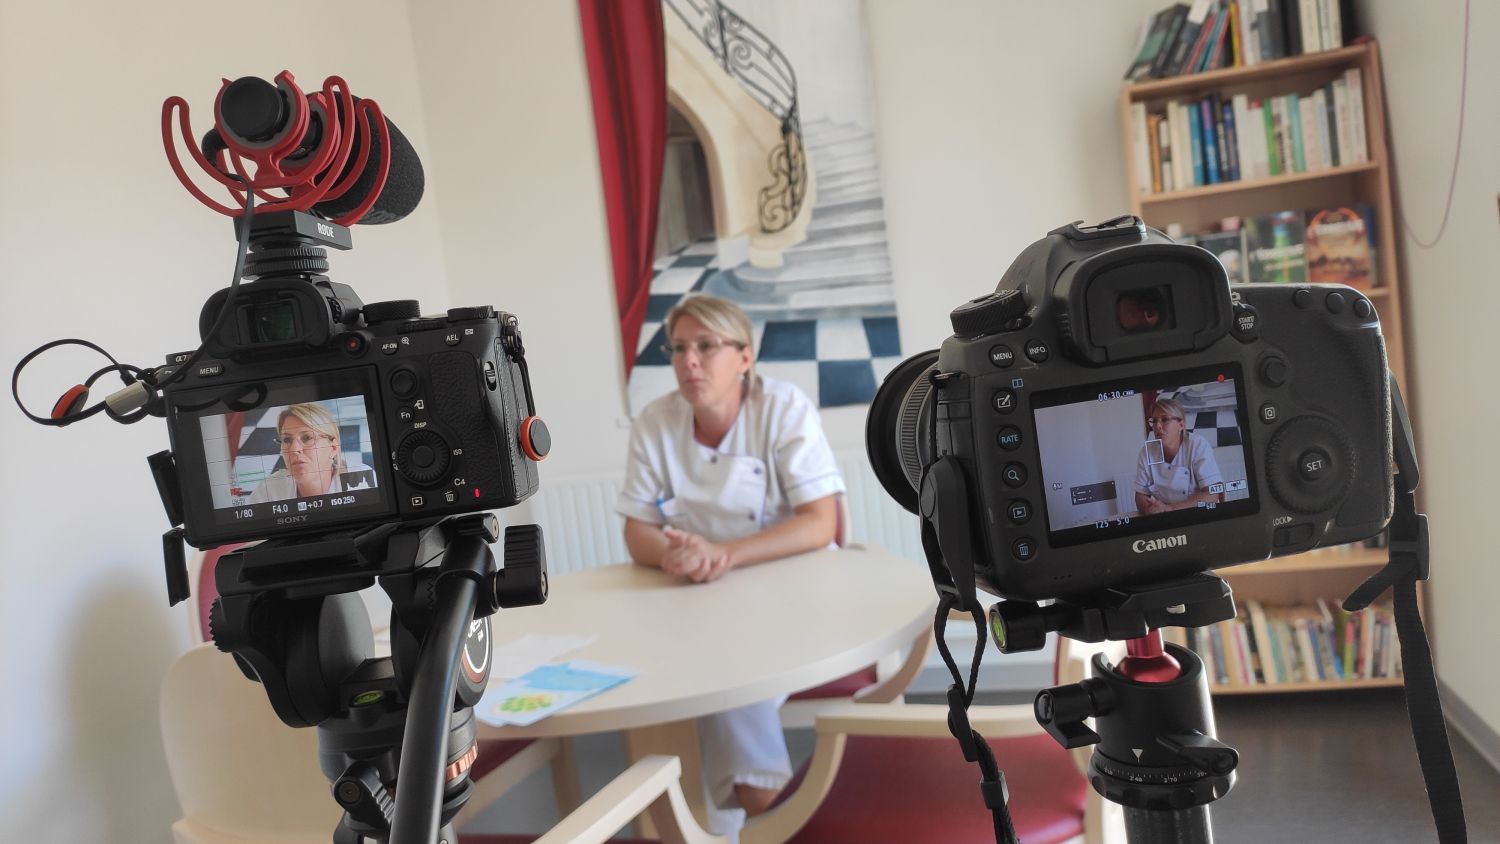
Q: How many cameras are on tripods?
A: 2